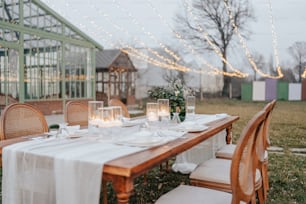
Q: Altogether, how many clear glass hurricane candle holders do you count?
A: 6